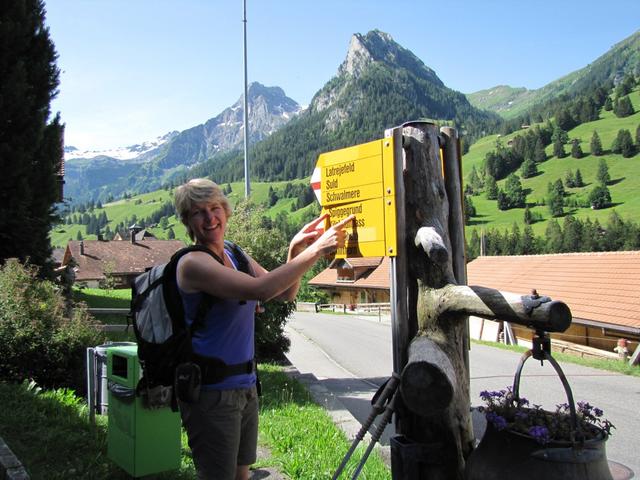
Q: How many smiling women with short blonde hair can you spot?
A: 1